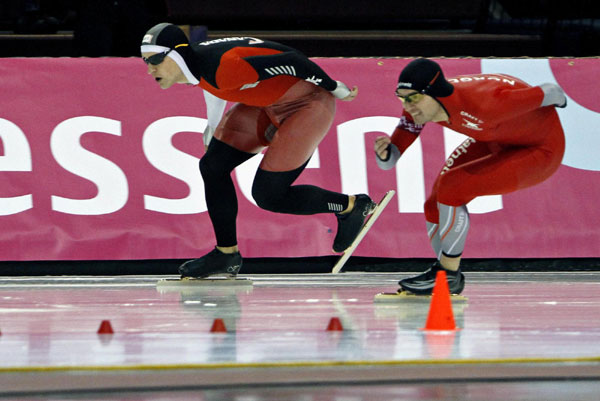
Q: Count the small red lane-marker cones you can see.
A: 3